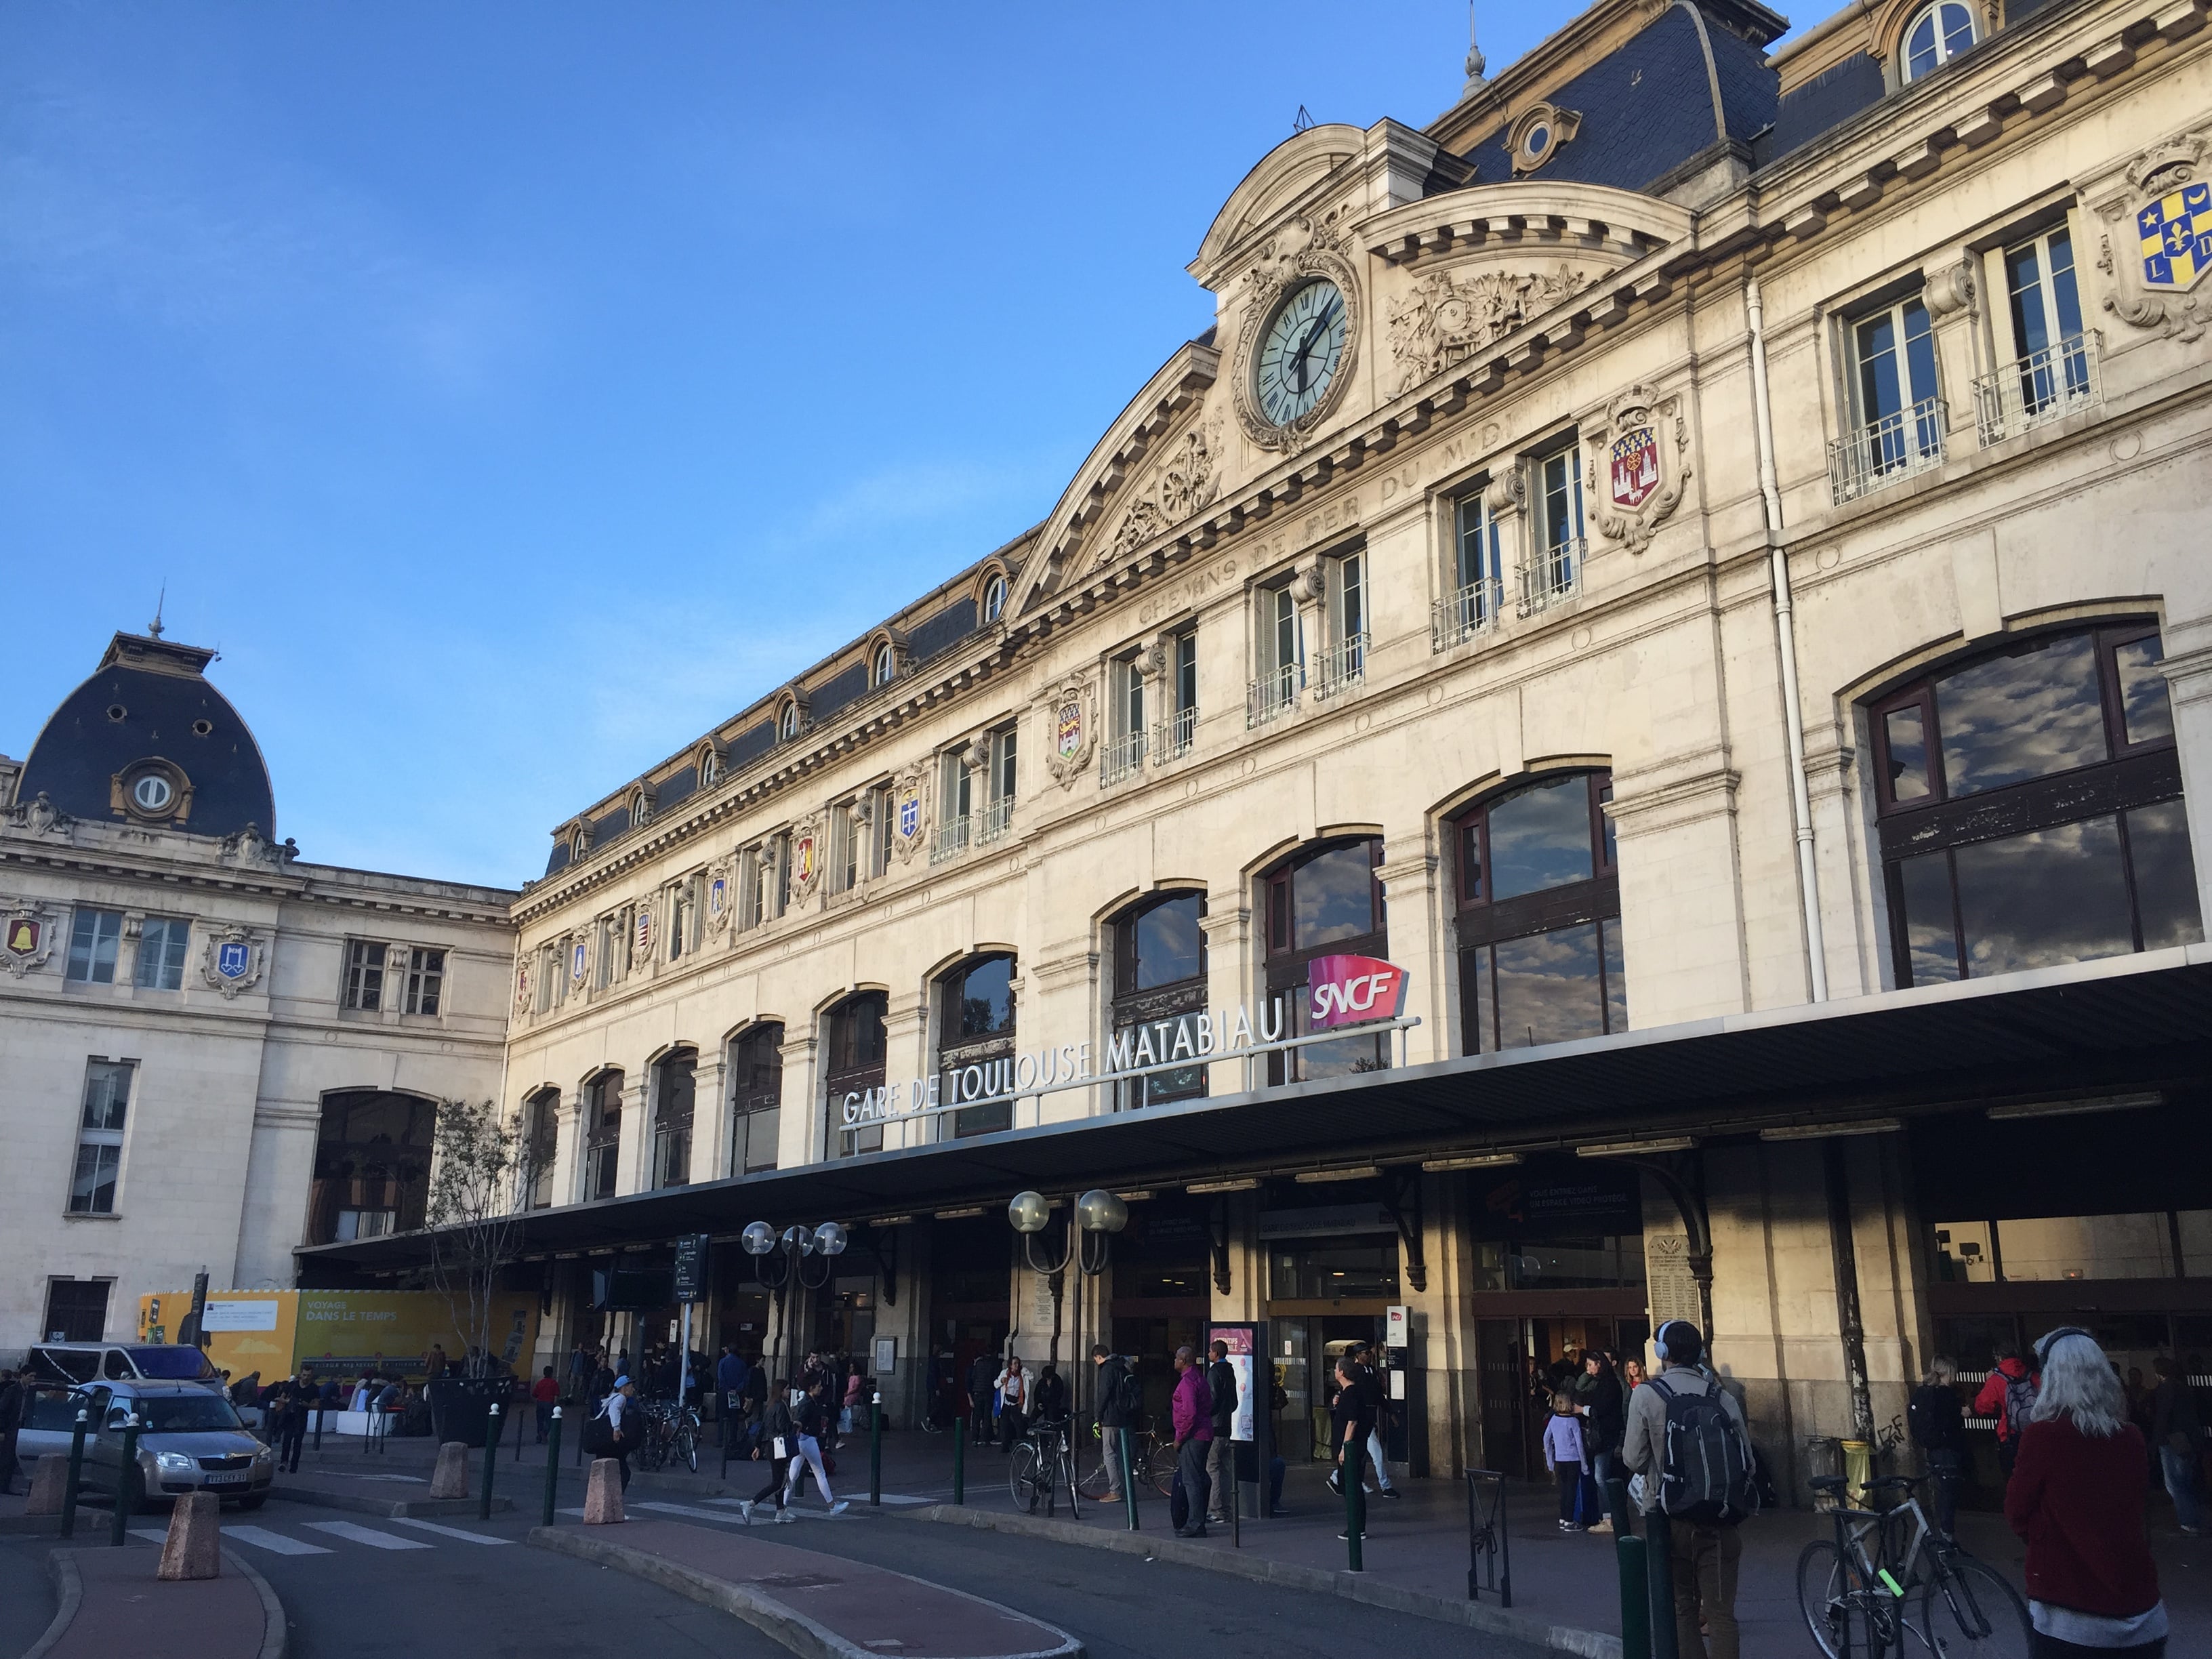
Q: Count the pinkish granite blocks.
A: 4